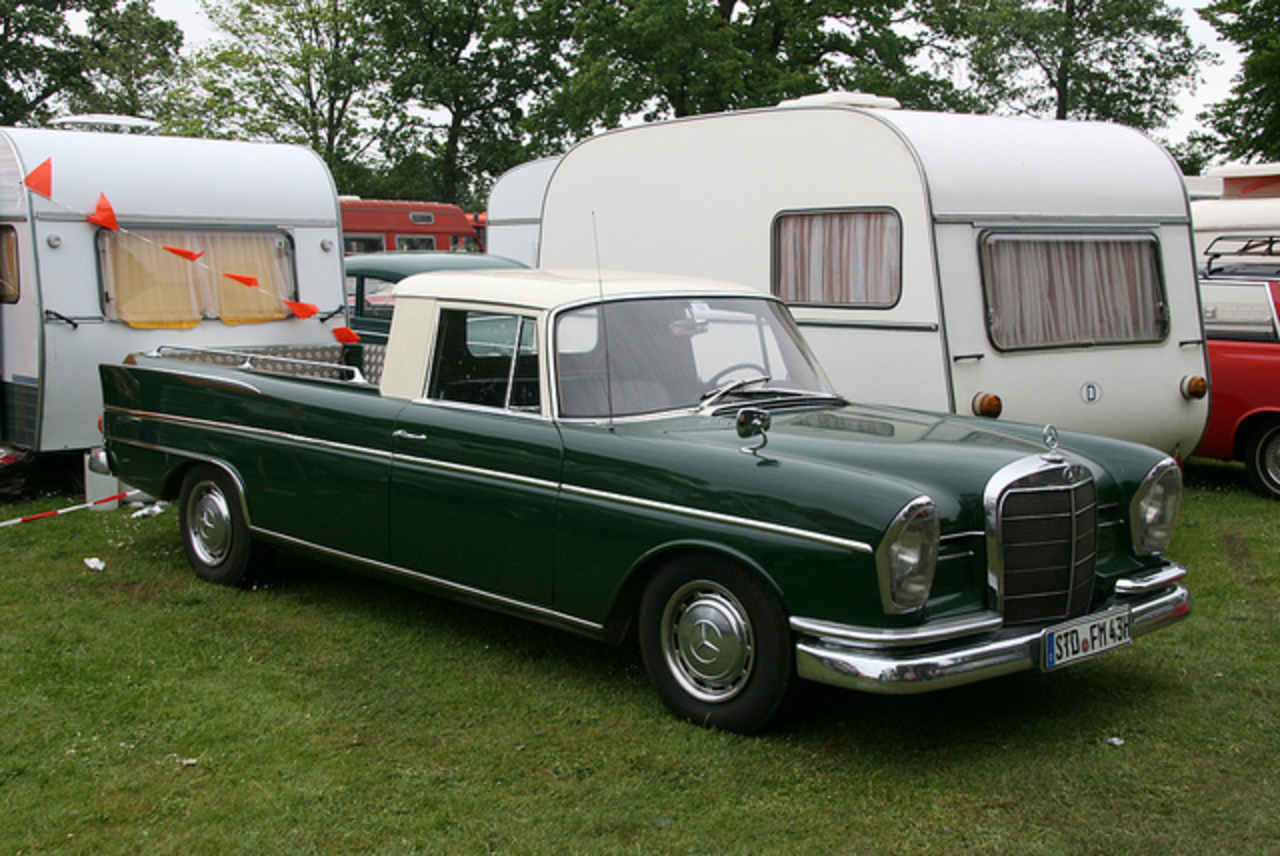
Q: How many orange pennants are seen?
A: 6